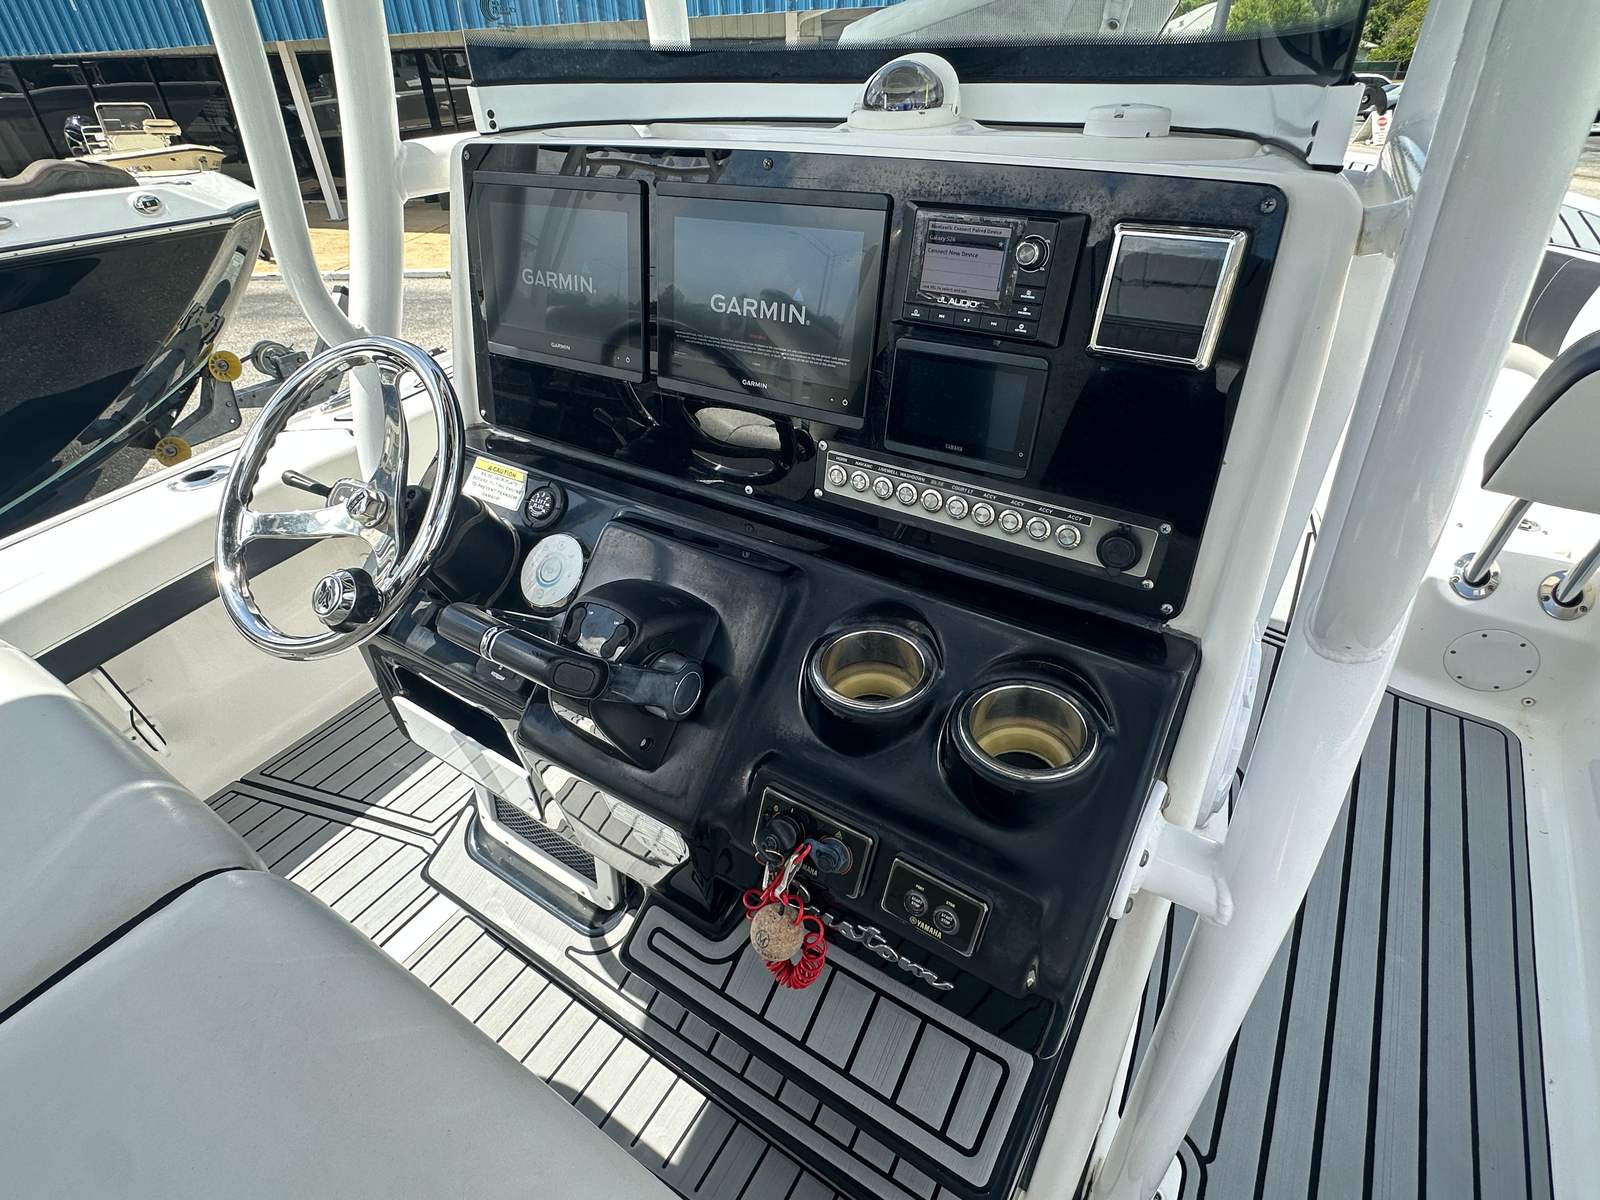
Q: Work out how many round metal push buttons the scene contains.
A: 10